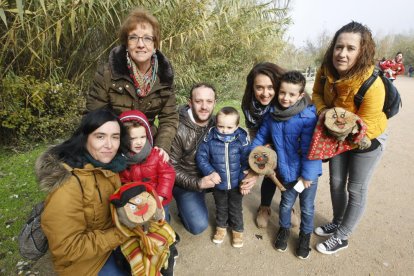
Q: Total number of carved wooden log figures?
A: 3